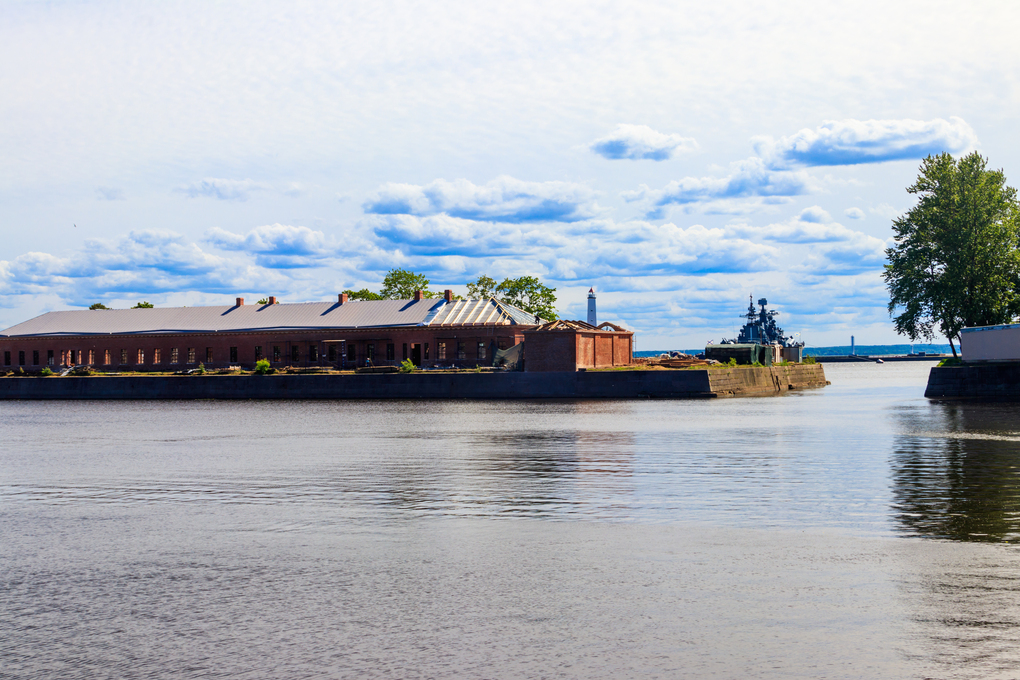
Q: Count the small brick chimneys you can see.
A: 5